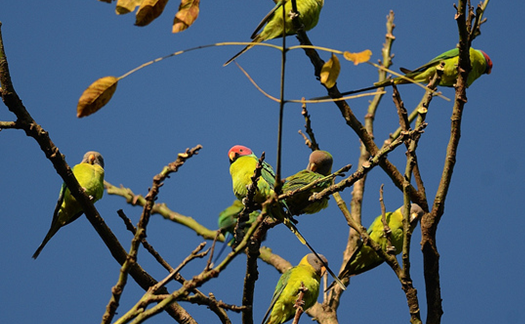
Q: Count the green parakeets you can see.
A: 8